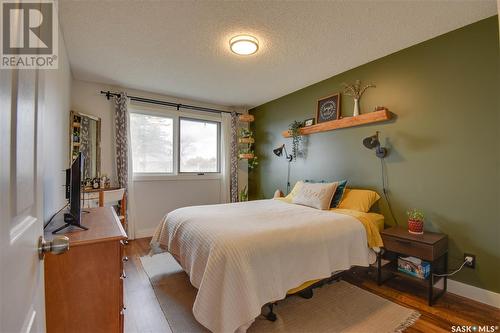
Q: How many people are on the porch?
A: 0